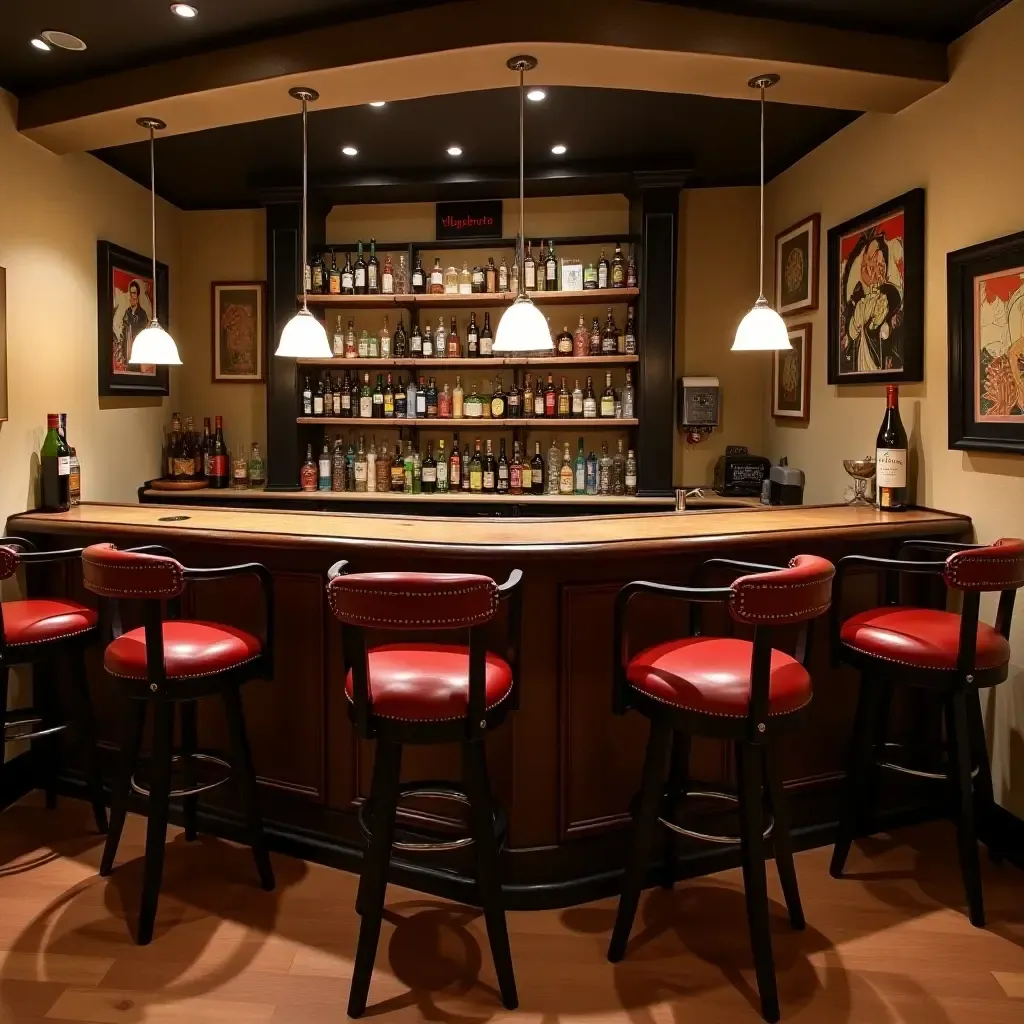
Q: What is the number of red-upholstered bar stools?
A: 5